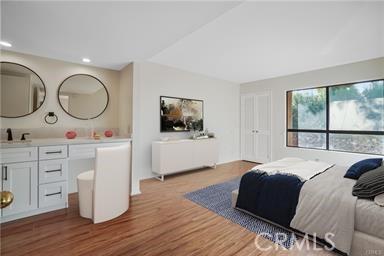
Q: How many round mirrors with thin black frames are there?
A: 2